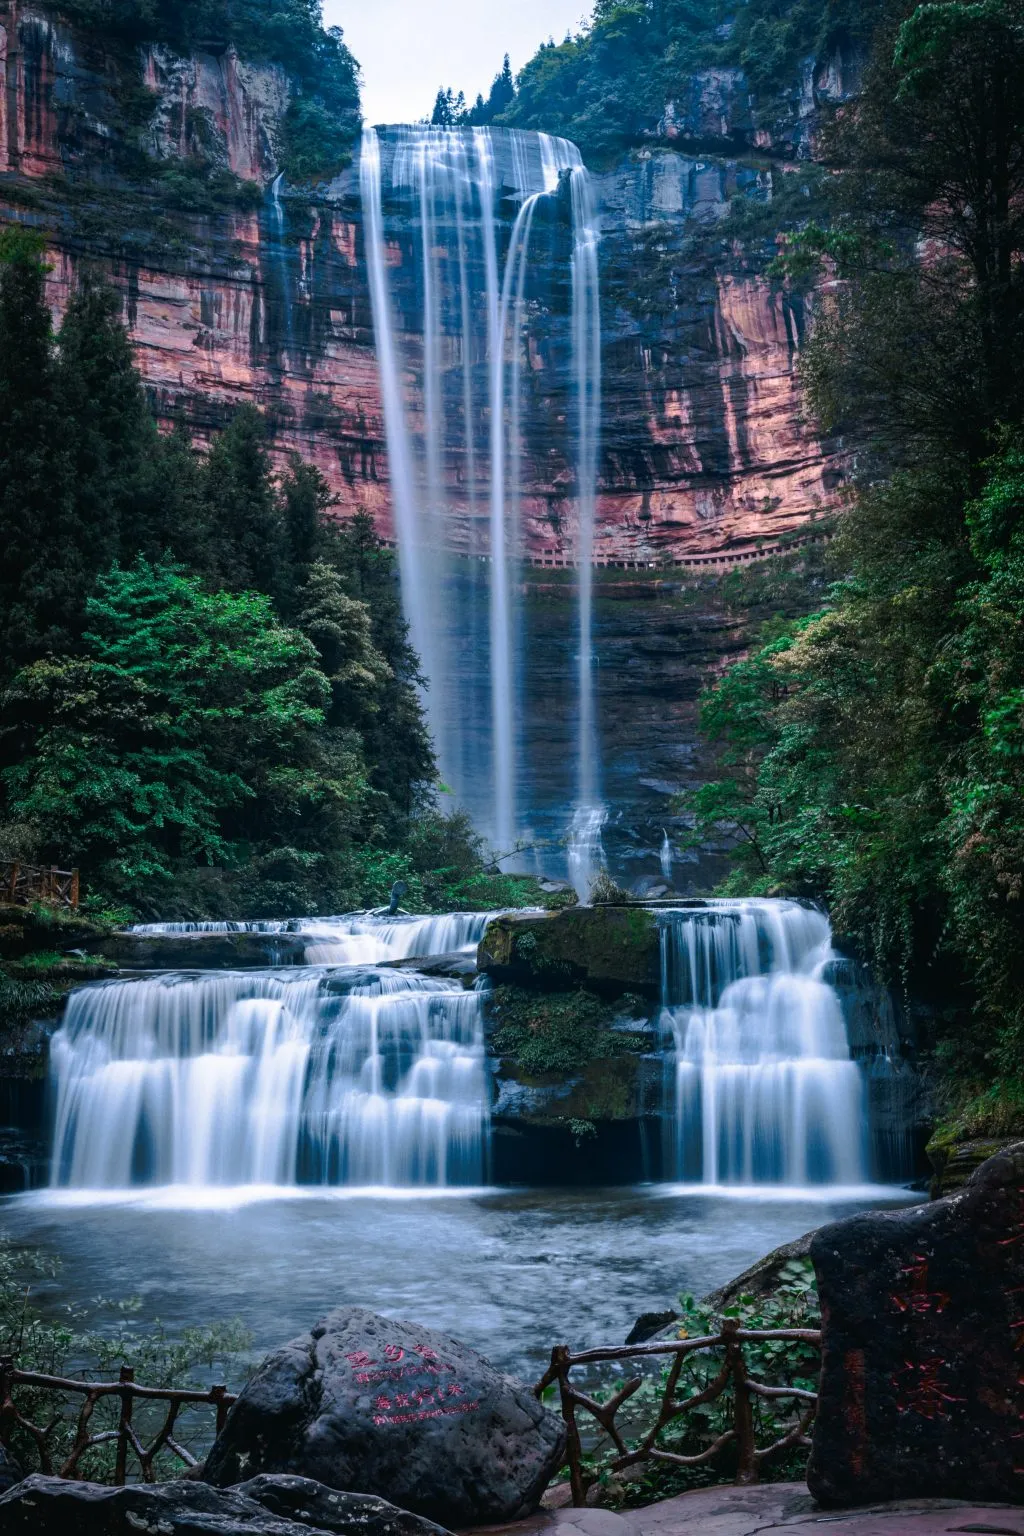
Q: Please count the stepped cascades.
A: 2